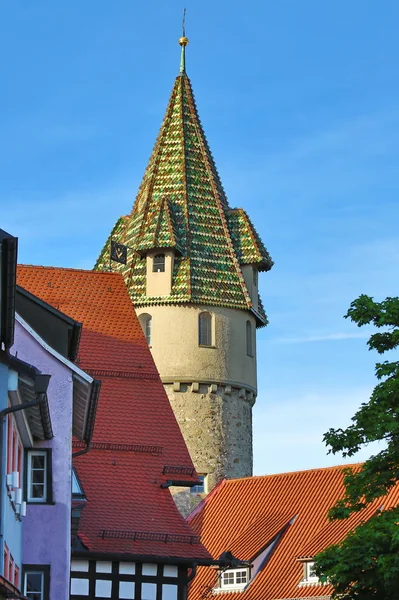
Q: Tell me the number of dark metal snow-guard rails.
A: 4